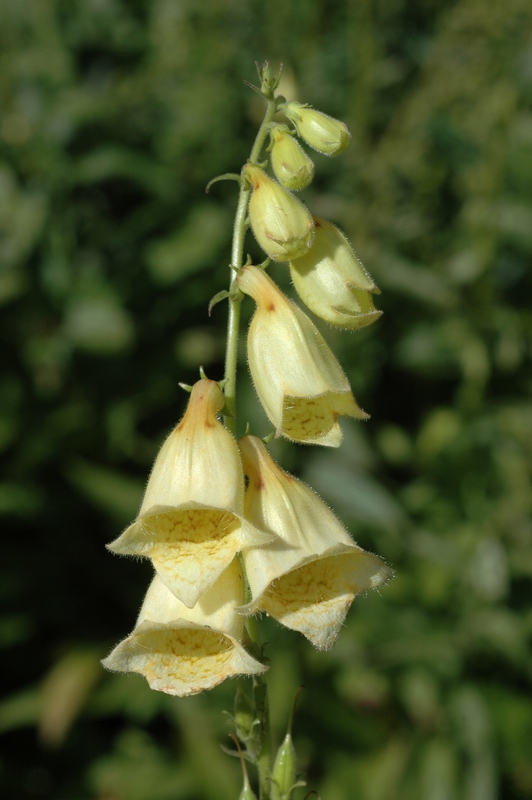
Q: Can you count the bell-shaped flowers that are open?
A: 4